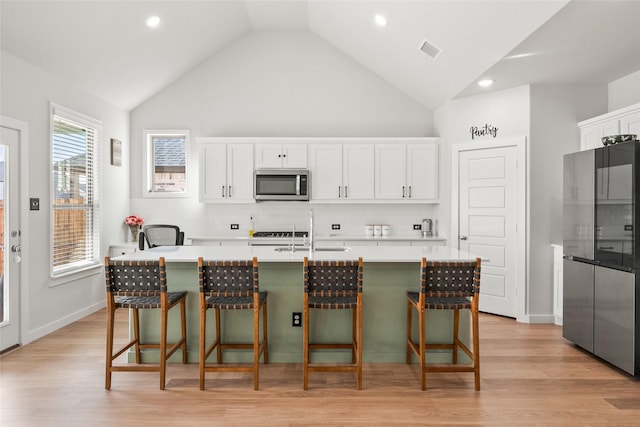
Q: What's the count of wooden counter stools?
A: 4